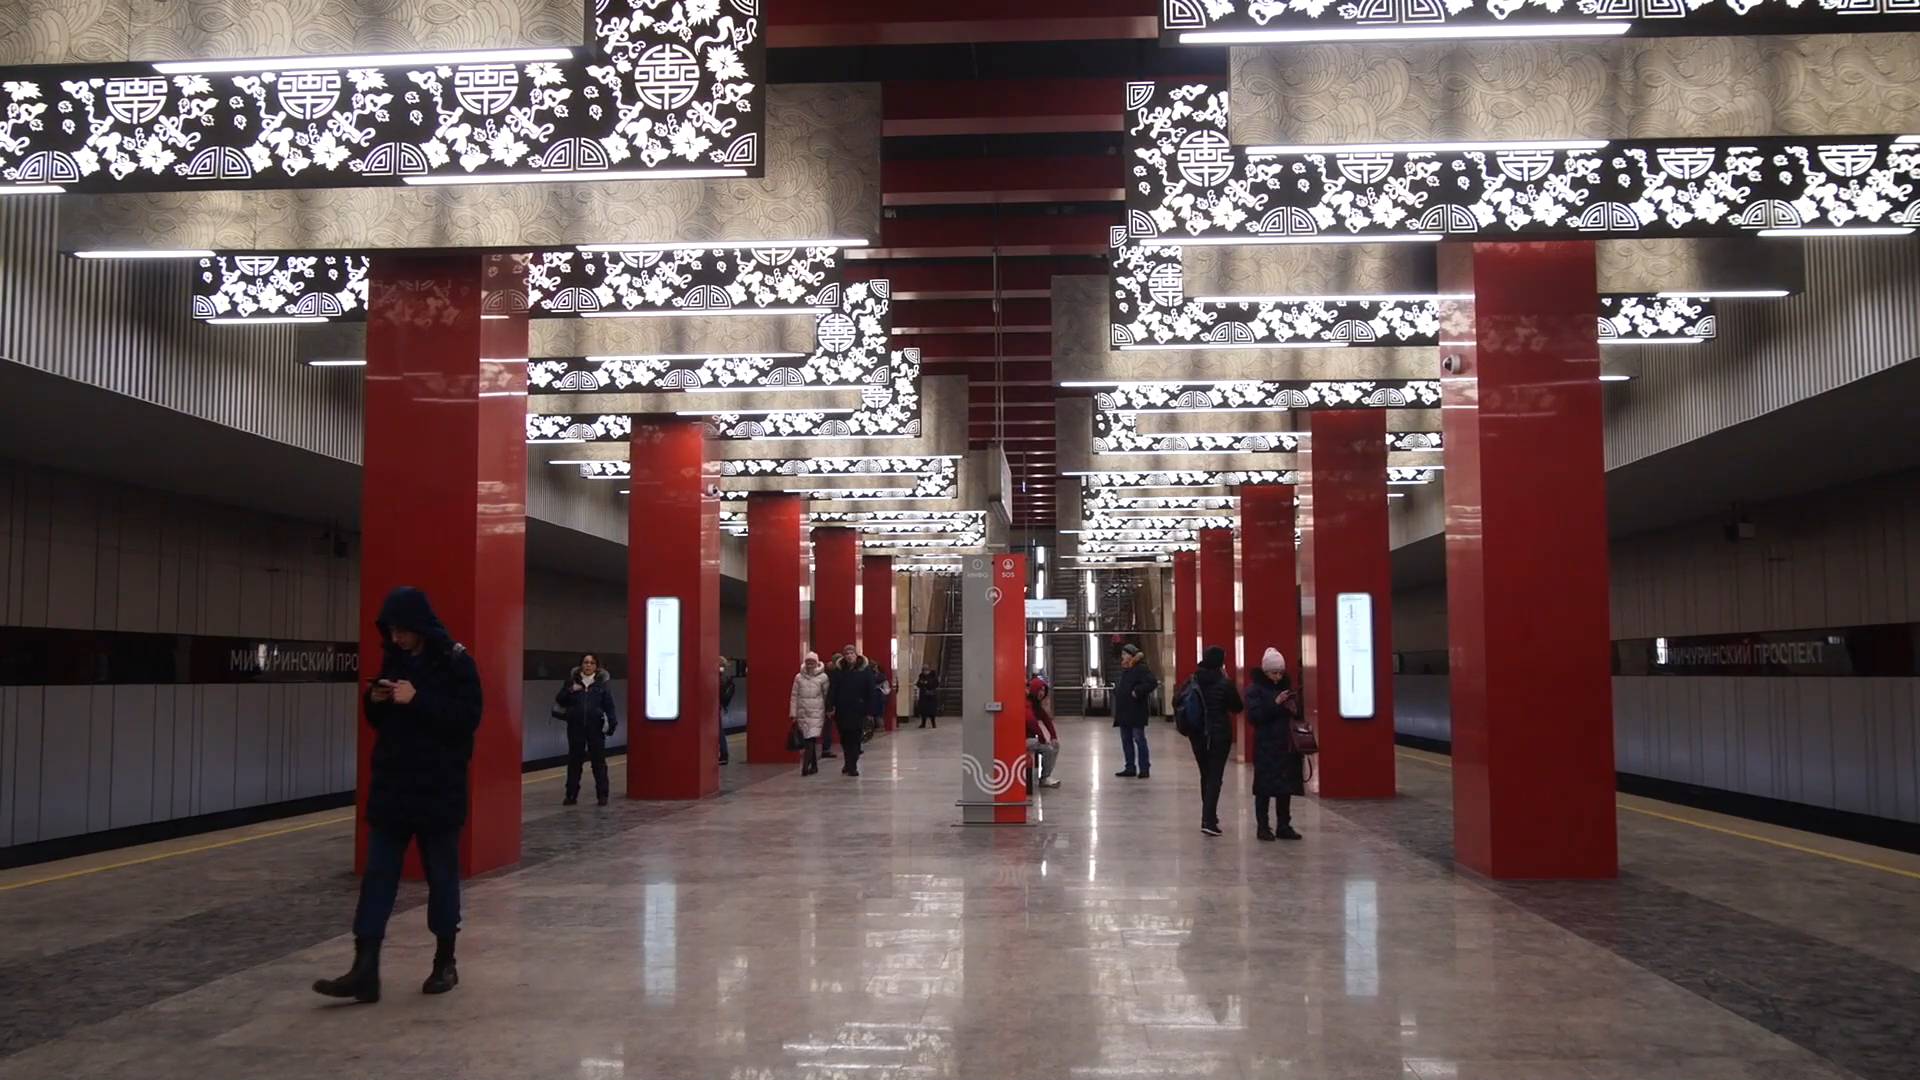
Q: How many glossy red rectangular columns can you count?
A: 10